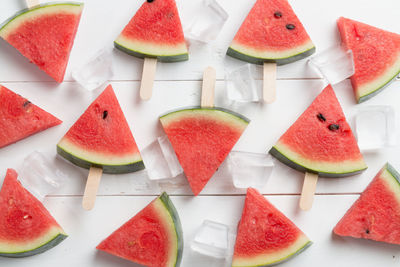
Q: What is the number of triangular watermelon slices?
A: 12